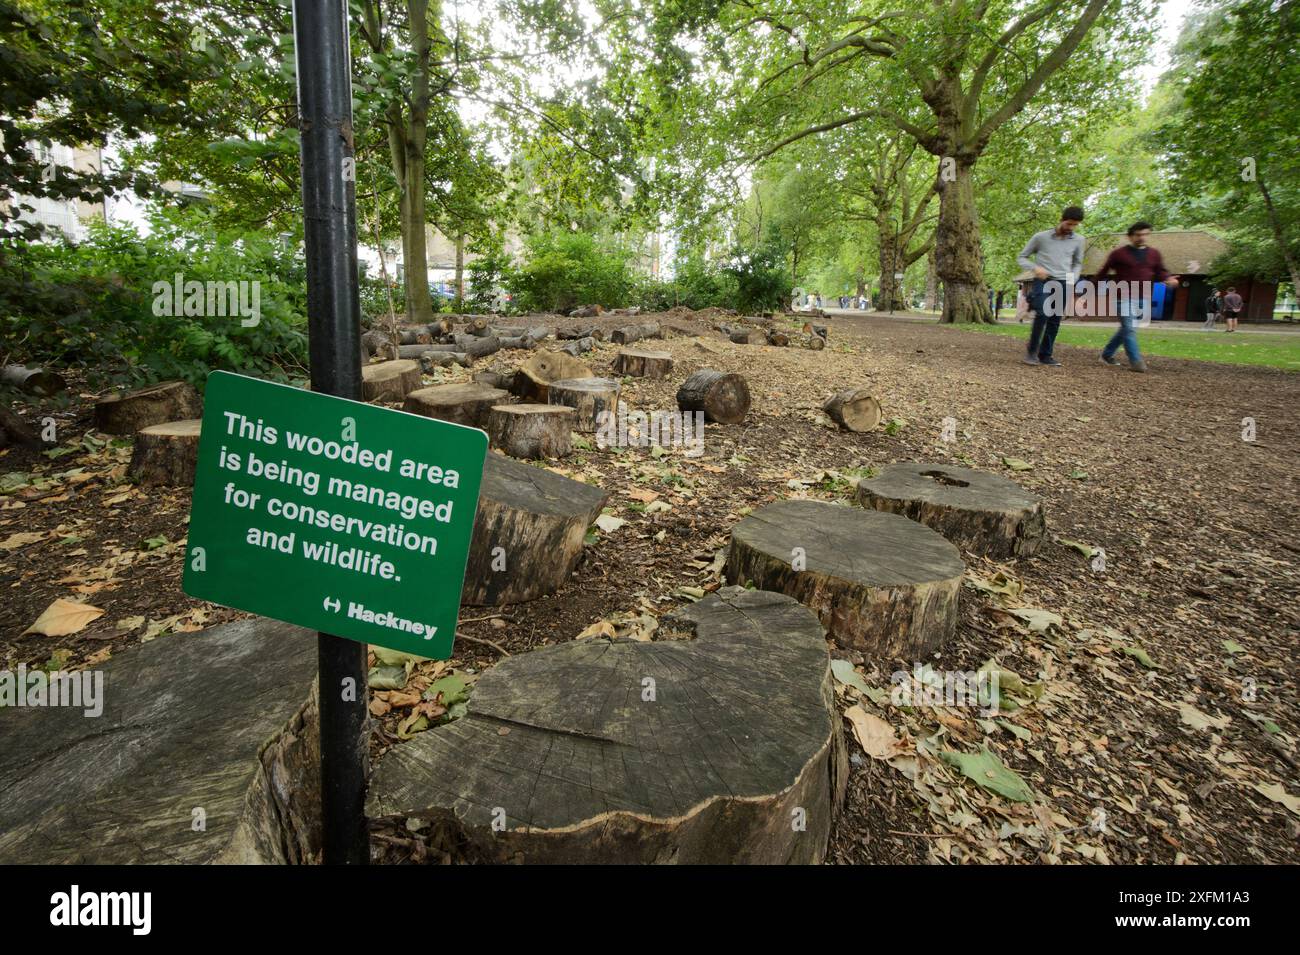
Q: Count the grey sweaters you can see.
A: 1